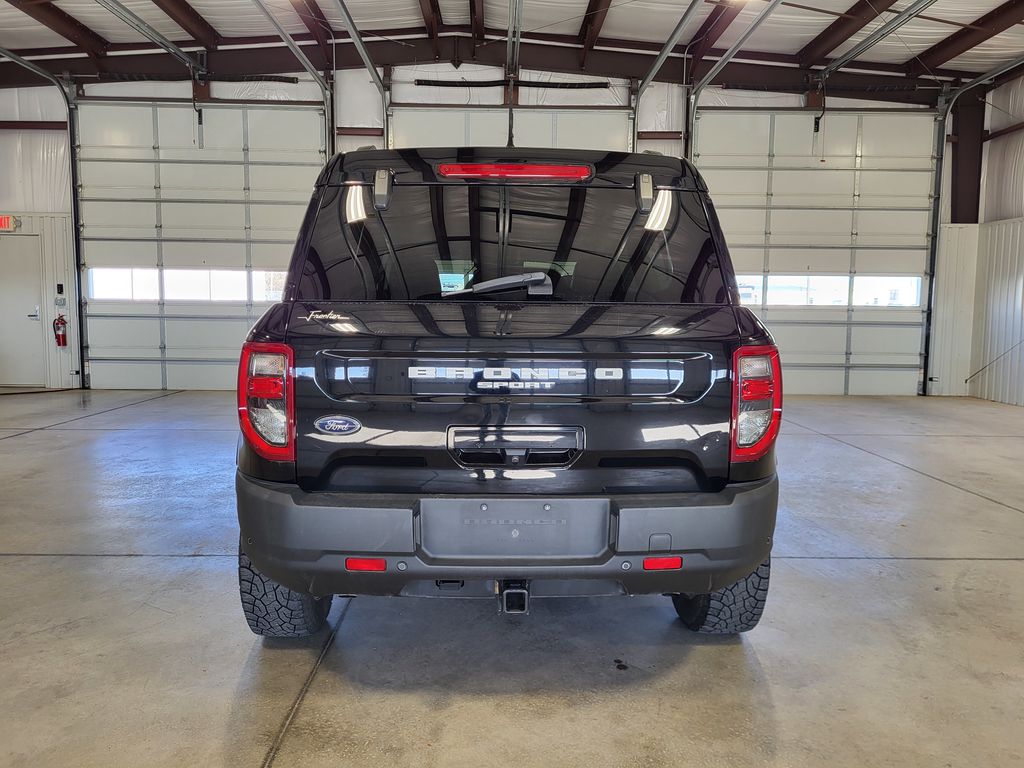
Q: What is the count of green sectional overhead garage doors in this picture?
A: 0